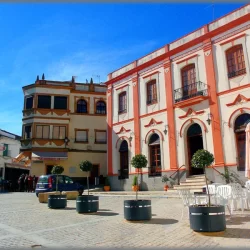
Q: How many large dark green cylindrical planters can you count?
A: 4